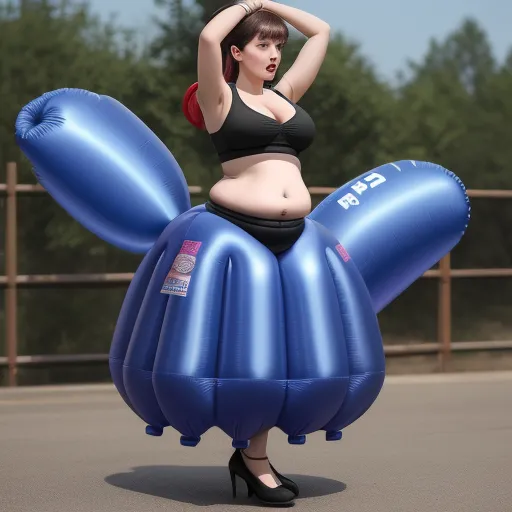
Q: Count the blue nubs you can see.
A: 5